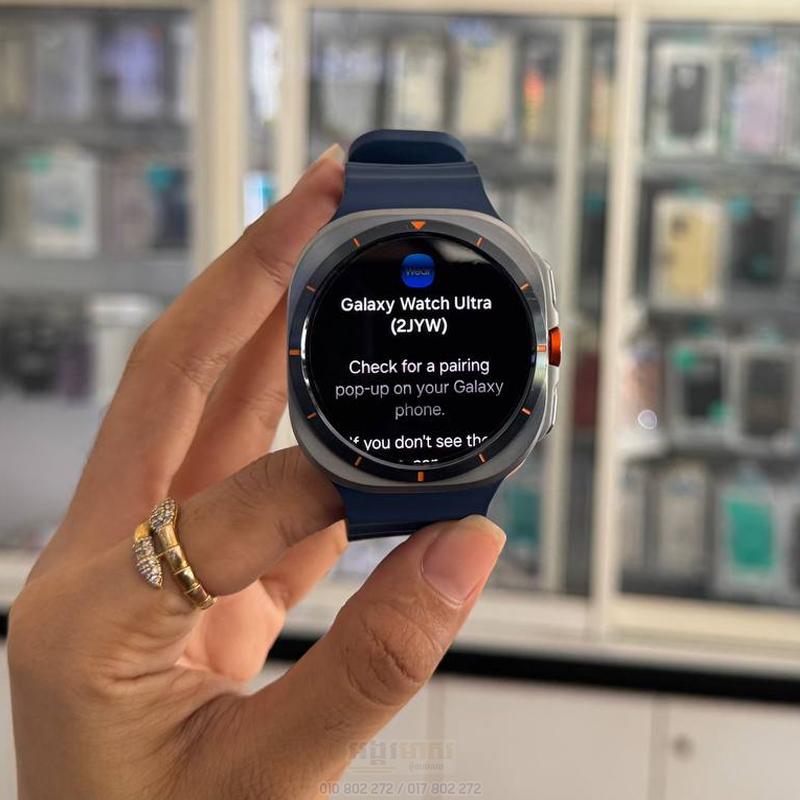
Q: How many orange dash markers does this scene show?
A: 11